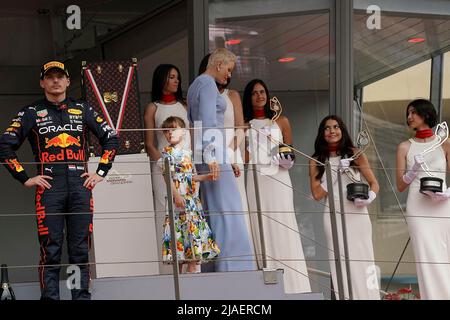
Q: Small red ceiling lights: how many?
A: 3